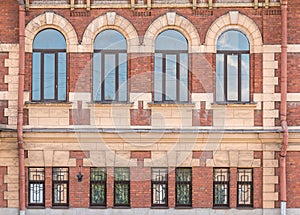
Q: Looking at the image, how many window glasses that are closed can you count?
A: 12